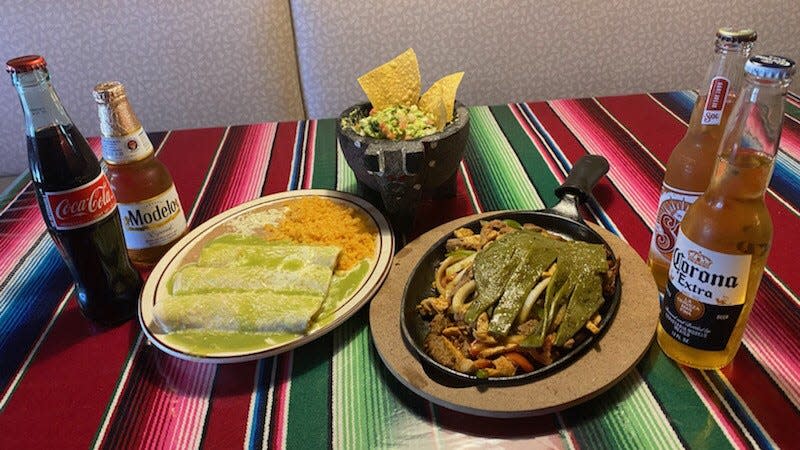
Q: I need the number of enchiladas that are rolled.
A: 3